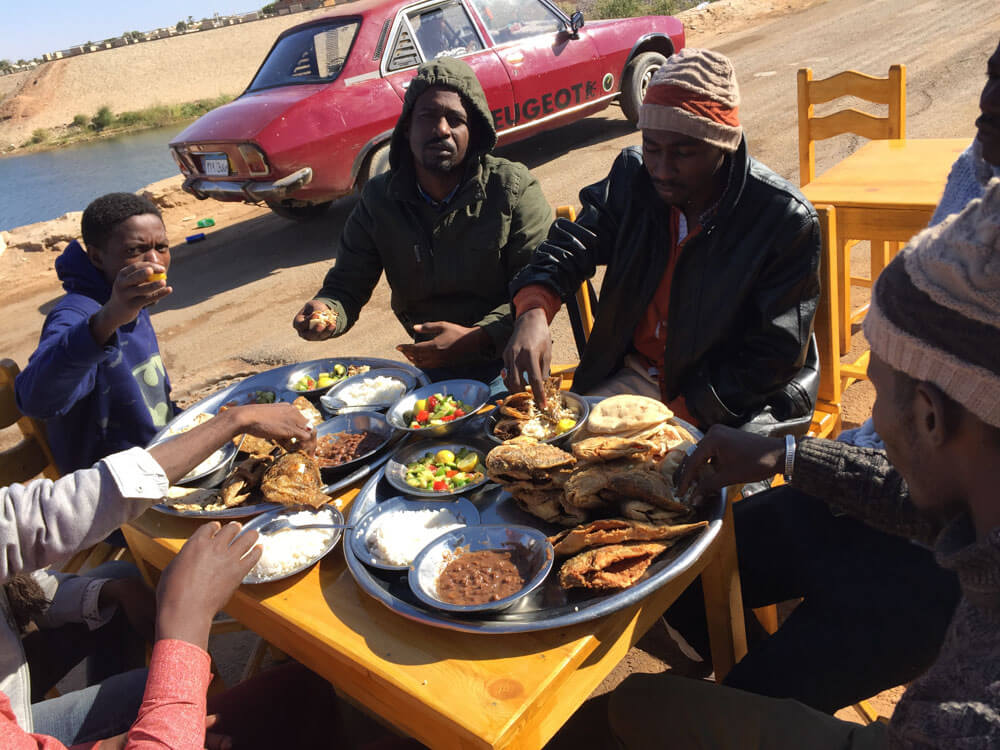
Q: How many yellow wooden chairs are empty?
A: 1